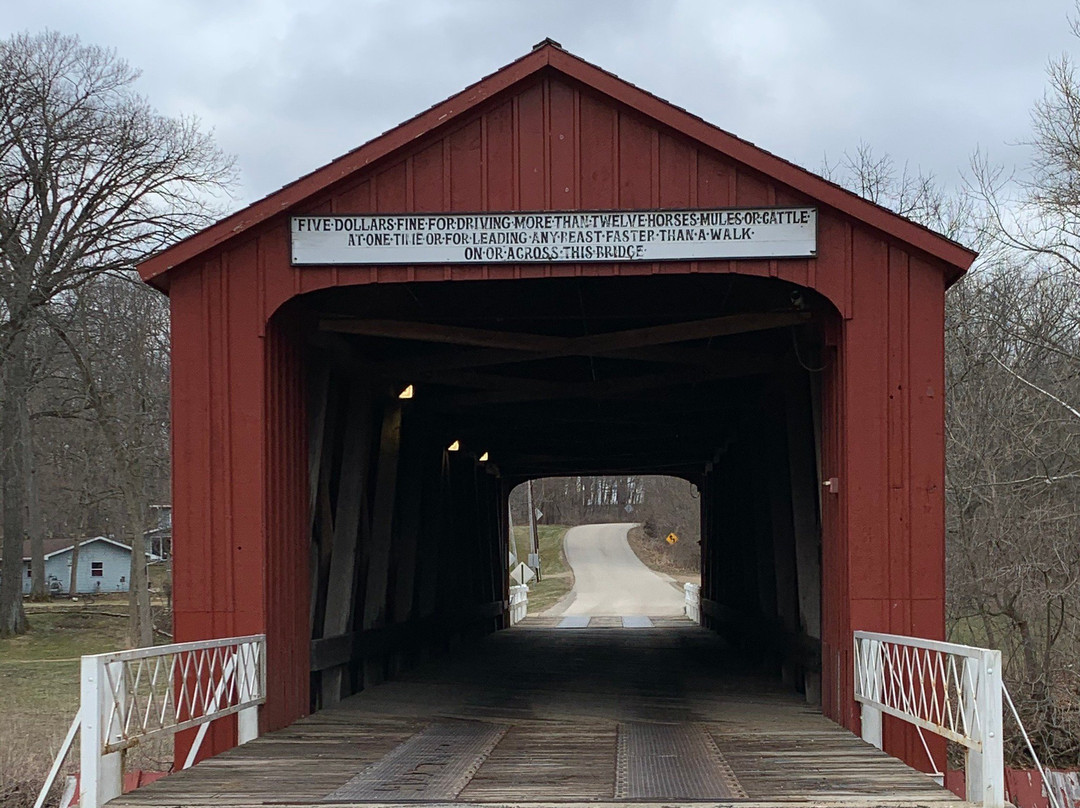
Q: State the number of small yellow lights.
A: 3